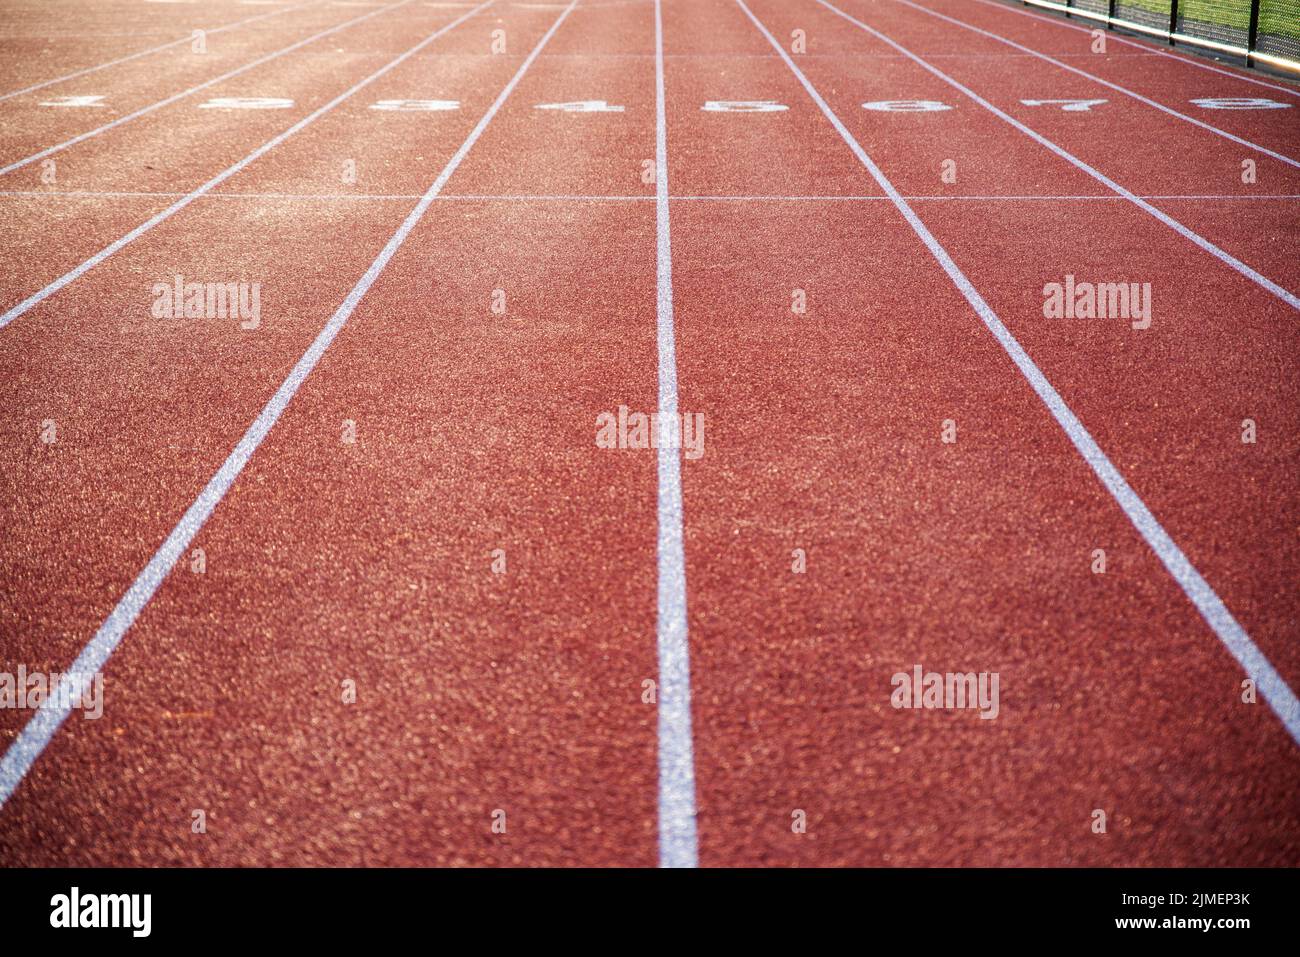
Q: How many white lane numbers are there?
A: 8